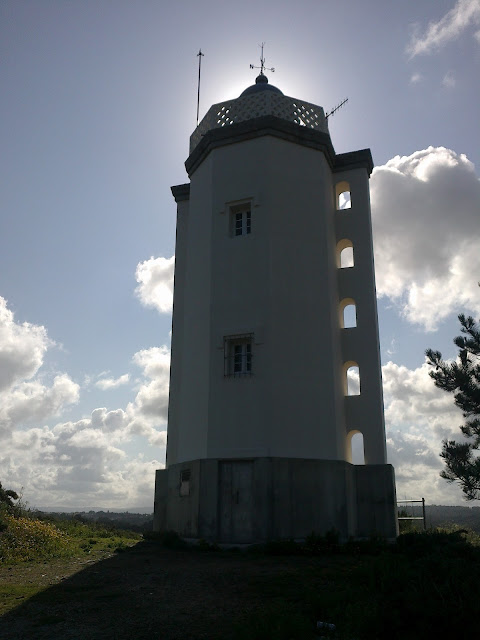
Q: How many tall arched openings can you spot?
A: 5